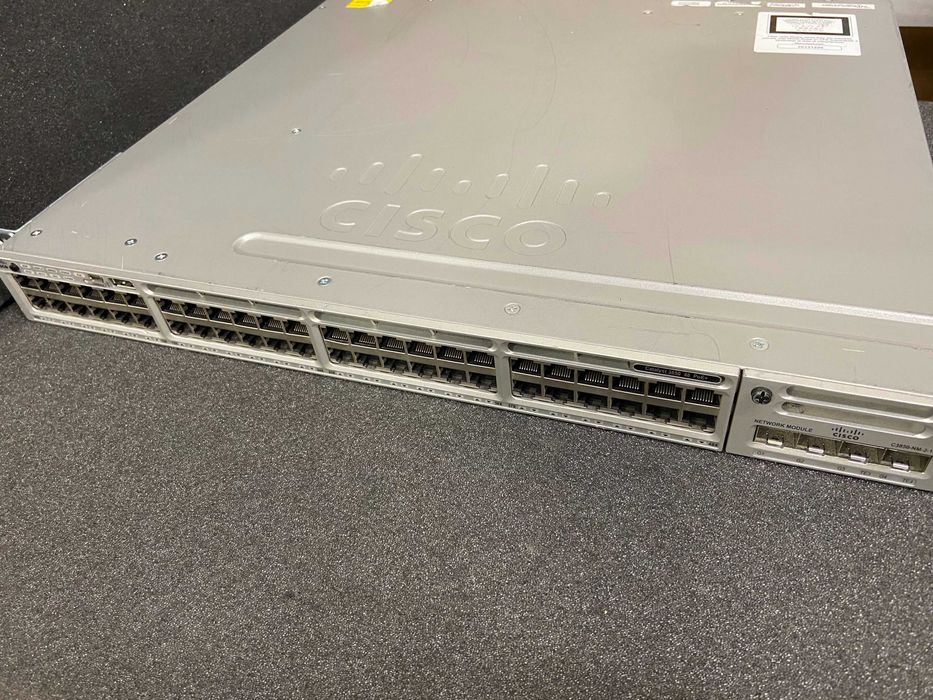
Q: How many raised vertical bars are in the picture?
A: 9